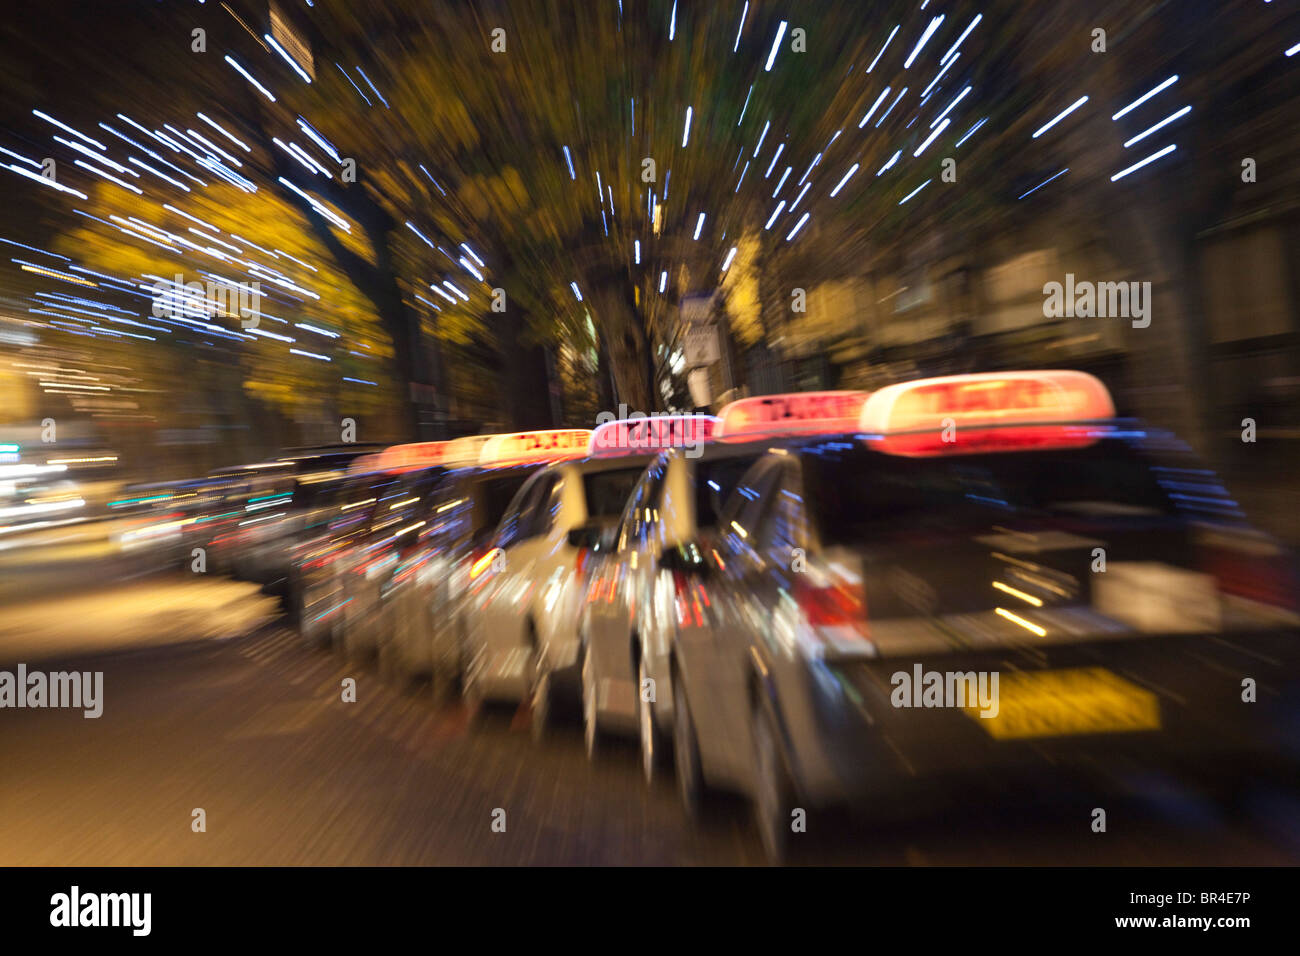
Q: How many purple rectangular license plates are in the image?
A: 0